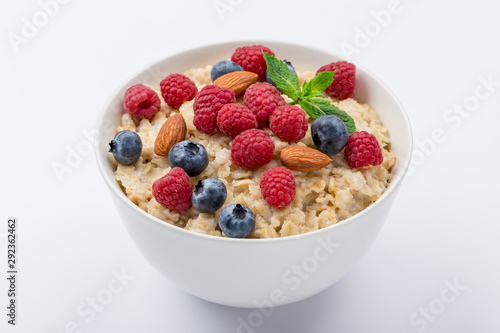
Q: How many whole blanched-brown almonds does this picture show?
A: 3